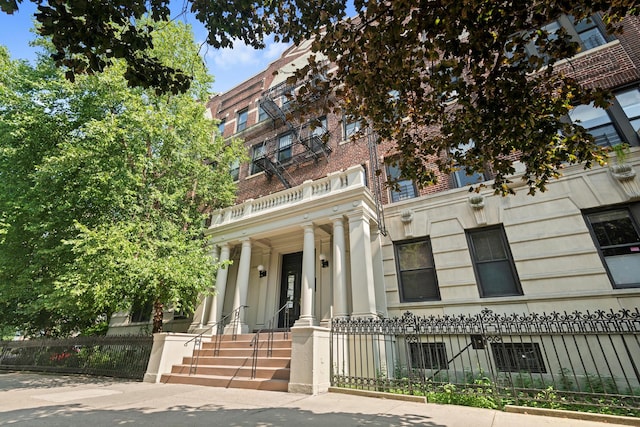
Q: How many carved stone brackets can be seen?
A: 3